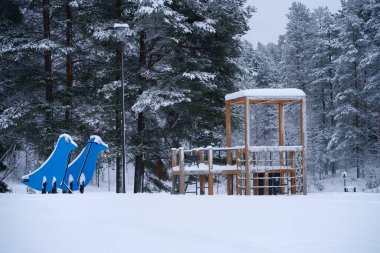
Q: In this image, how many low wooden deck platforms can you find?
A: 1